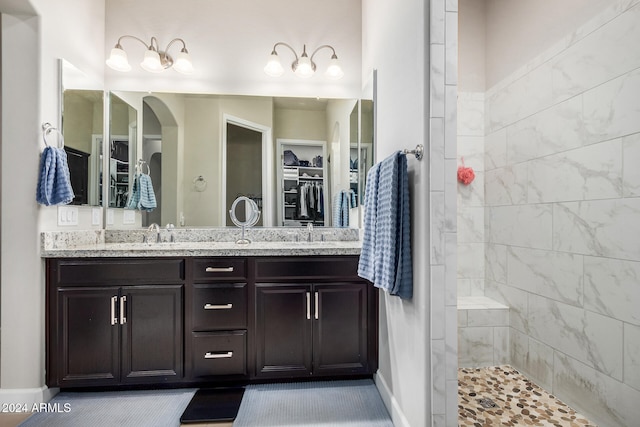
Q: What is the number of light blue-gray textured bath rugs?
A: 2